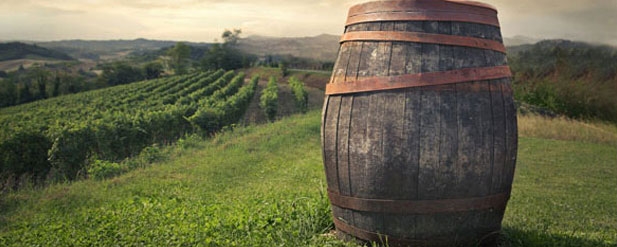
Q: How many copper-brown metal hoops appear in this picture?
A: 5